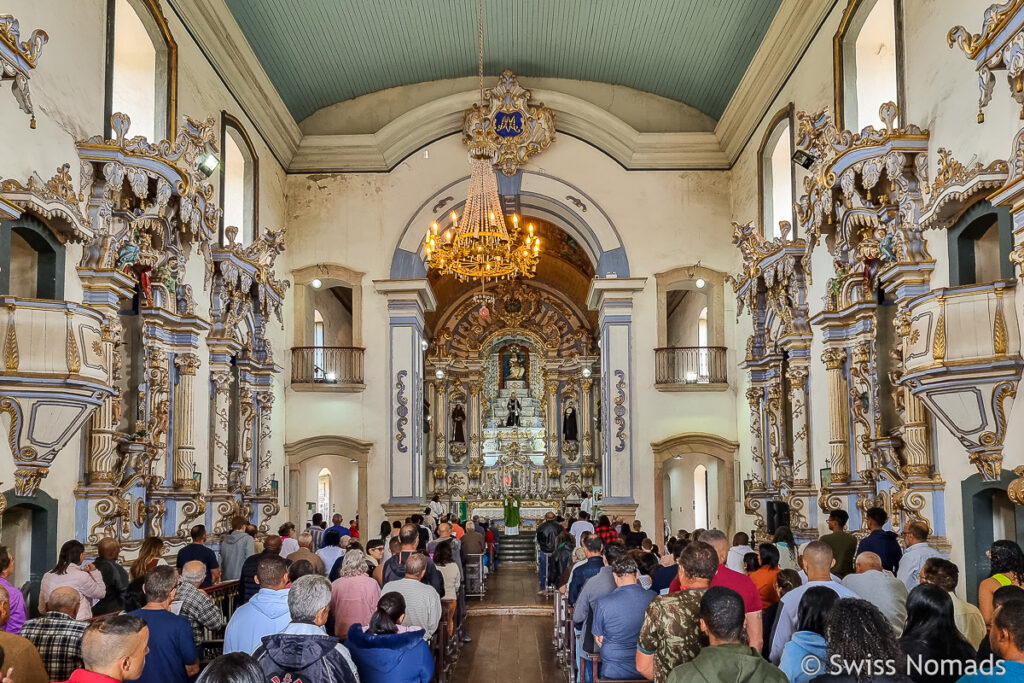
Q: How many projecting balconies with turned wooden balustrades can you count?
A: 2